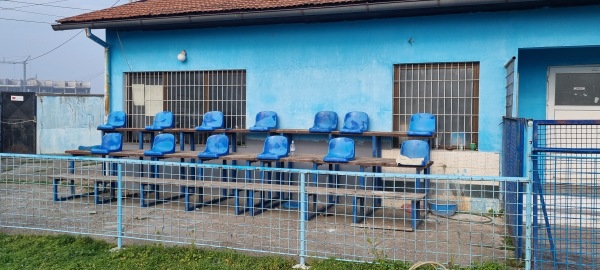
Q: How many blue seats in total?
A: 13